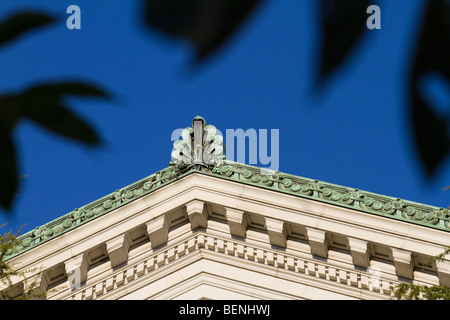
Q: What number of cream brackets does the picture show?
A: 11